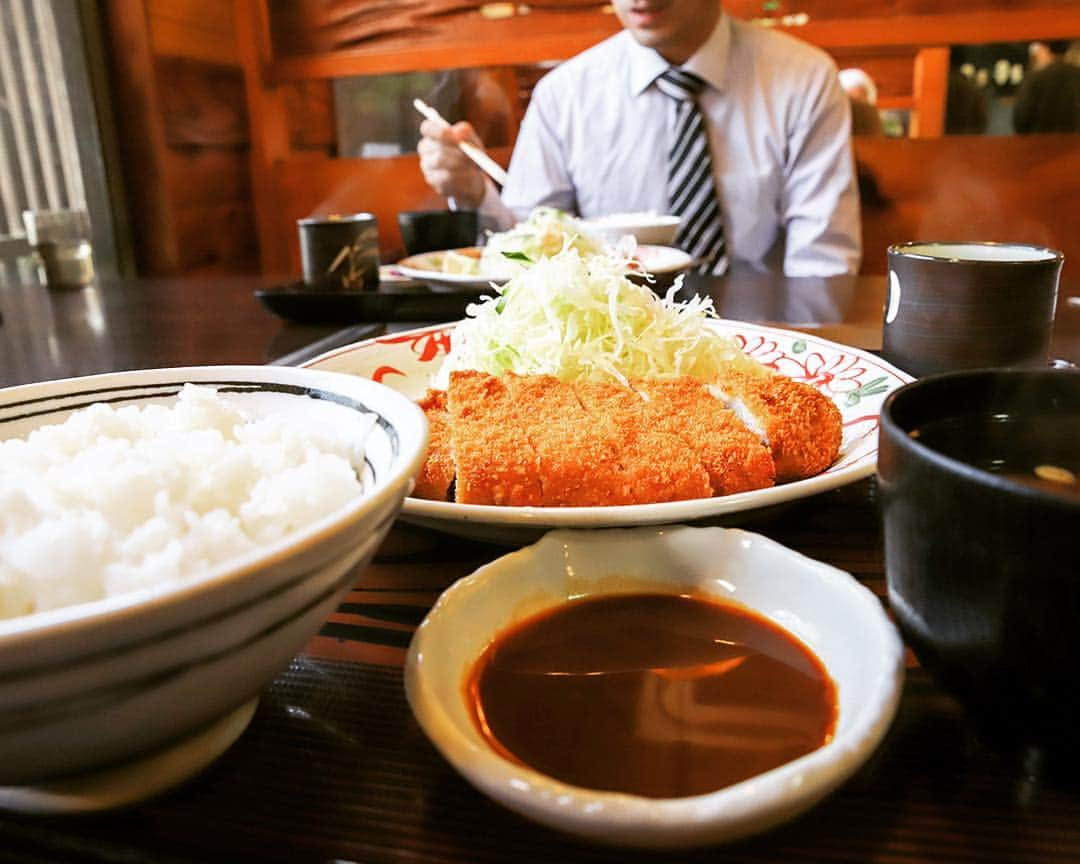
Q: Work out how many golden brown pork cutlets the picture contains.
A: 1